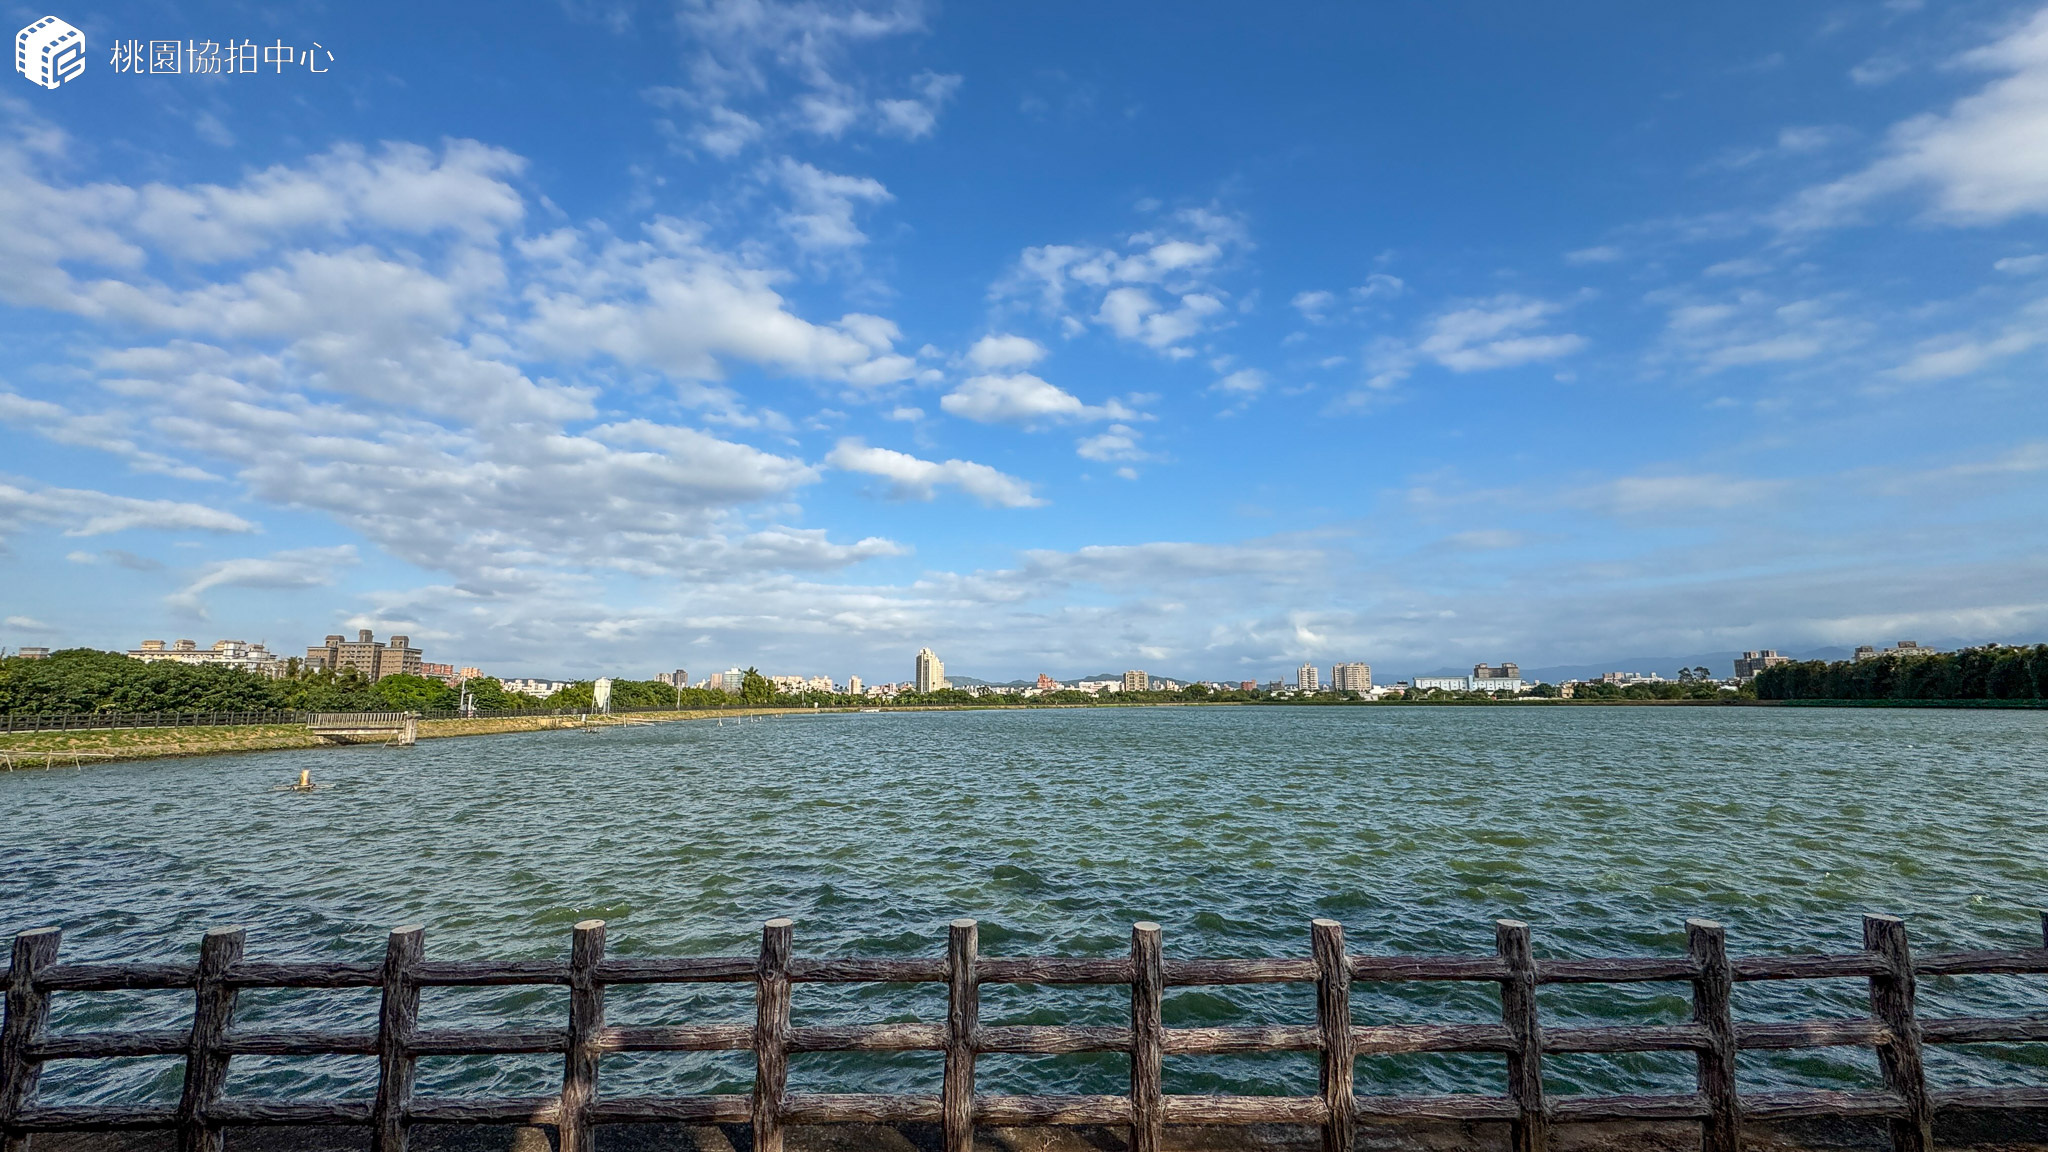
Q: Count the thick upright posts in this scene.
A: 11